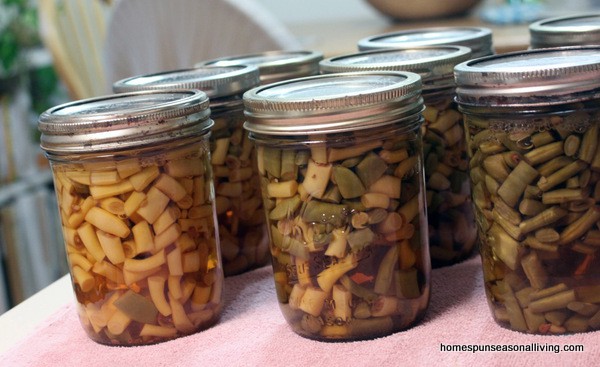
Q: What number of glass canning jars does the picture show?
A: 8